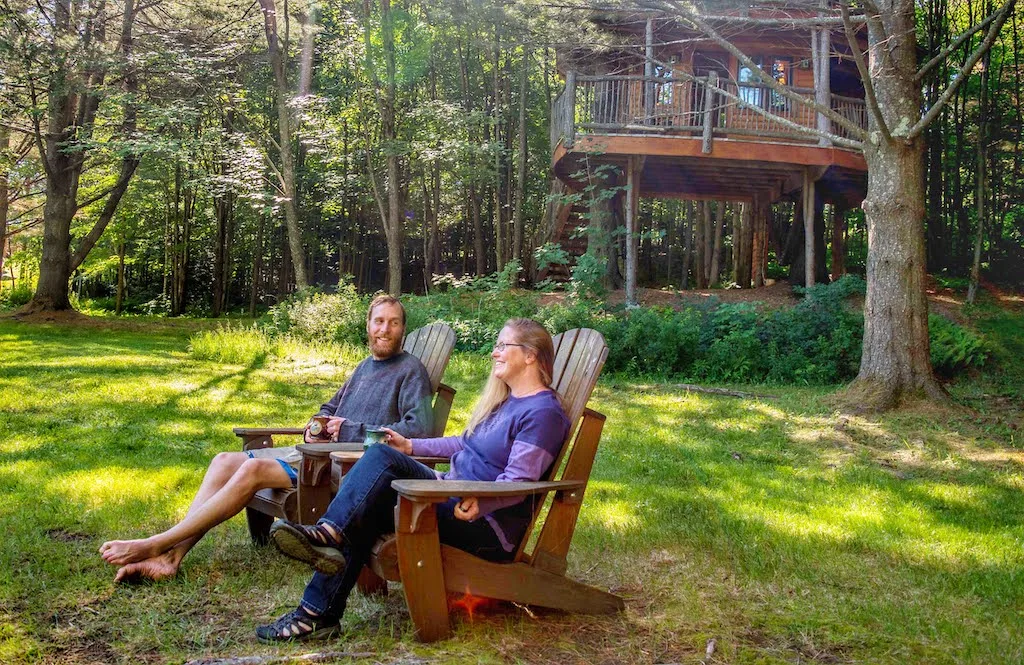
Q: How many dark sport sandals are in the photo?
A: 2